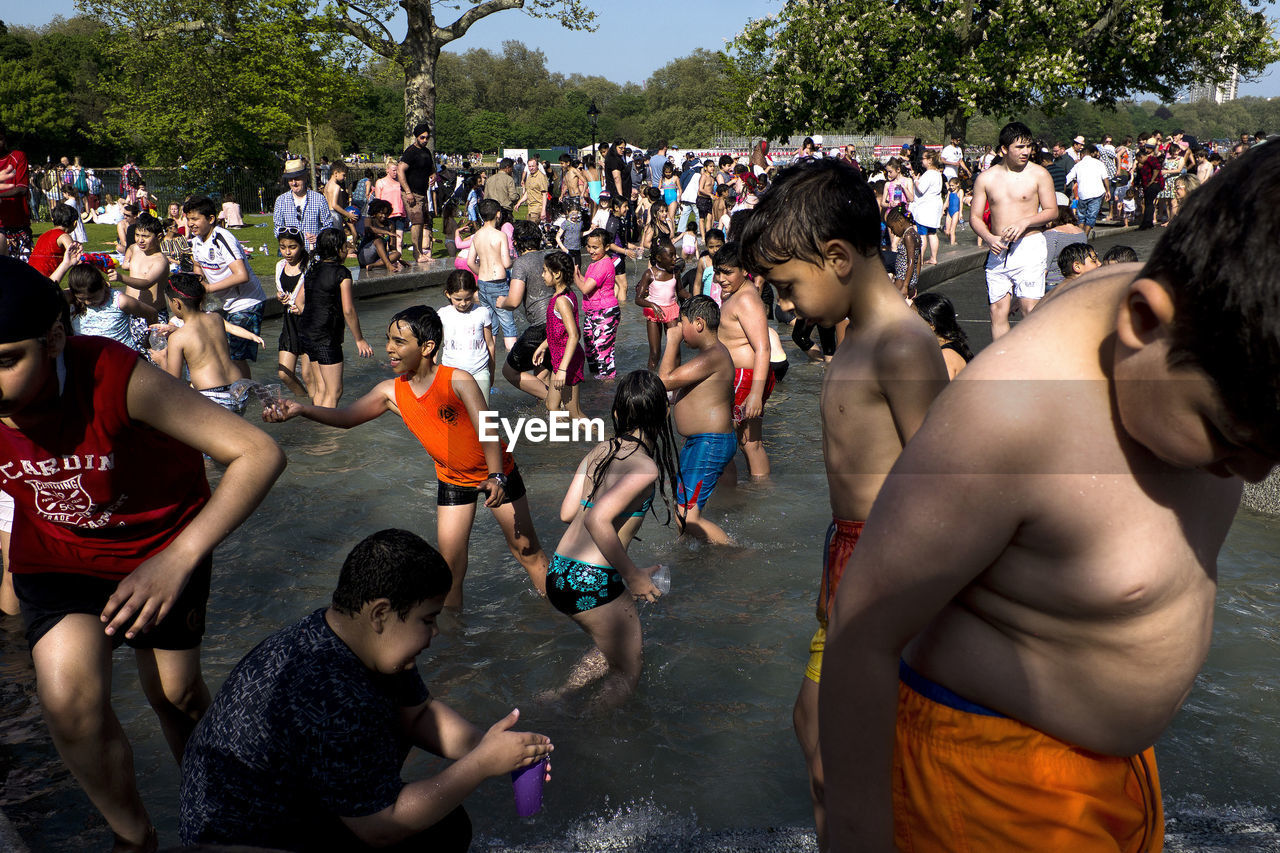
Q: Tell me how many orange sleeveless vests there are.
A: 1